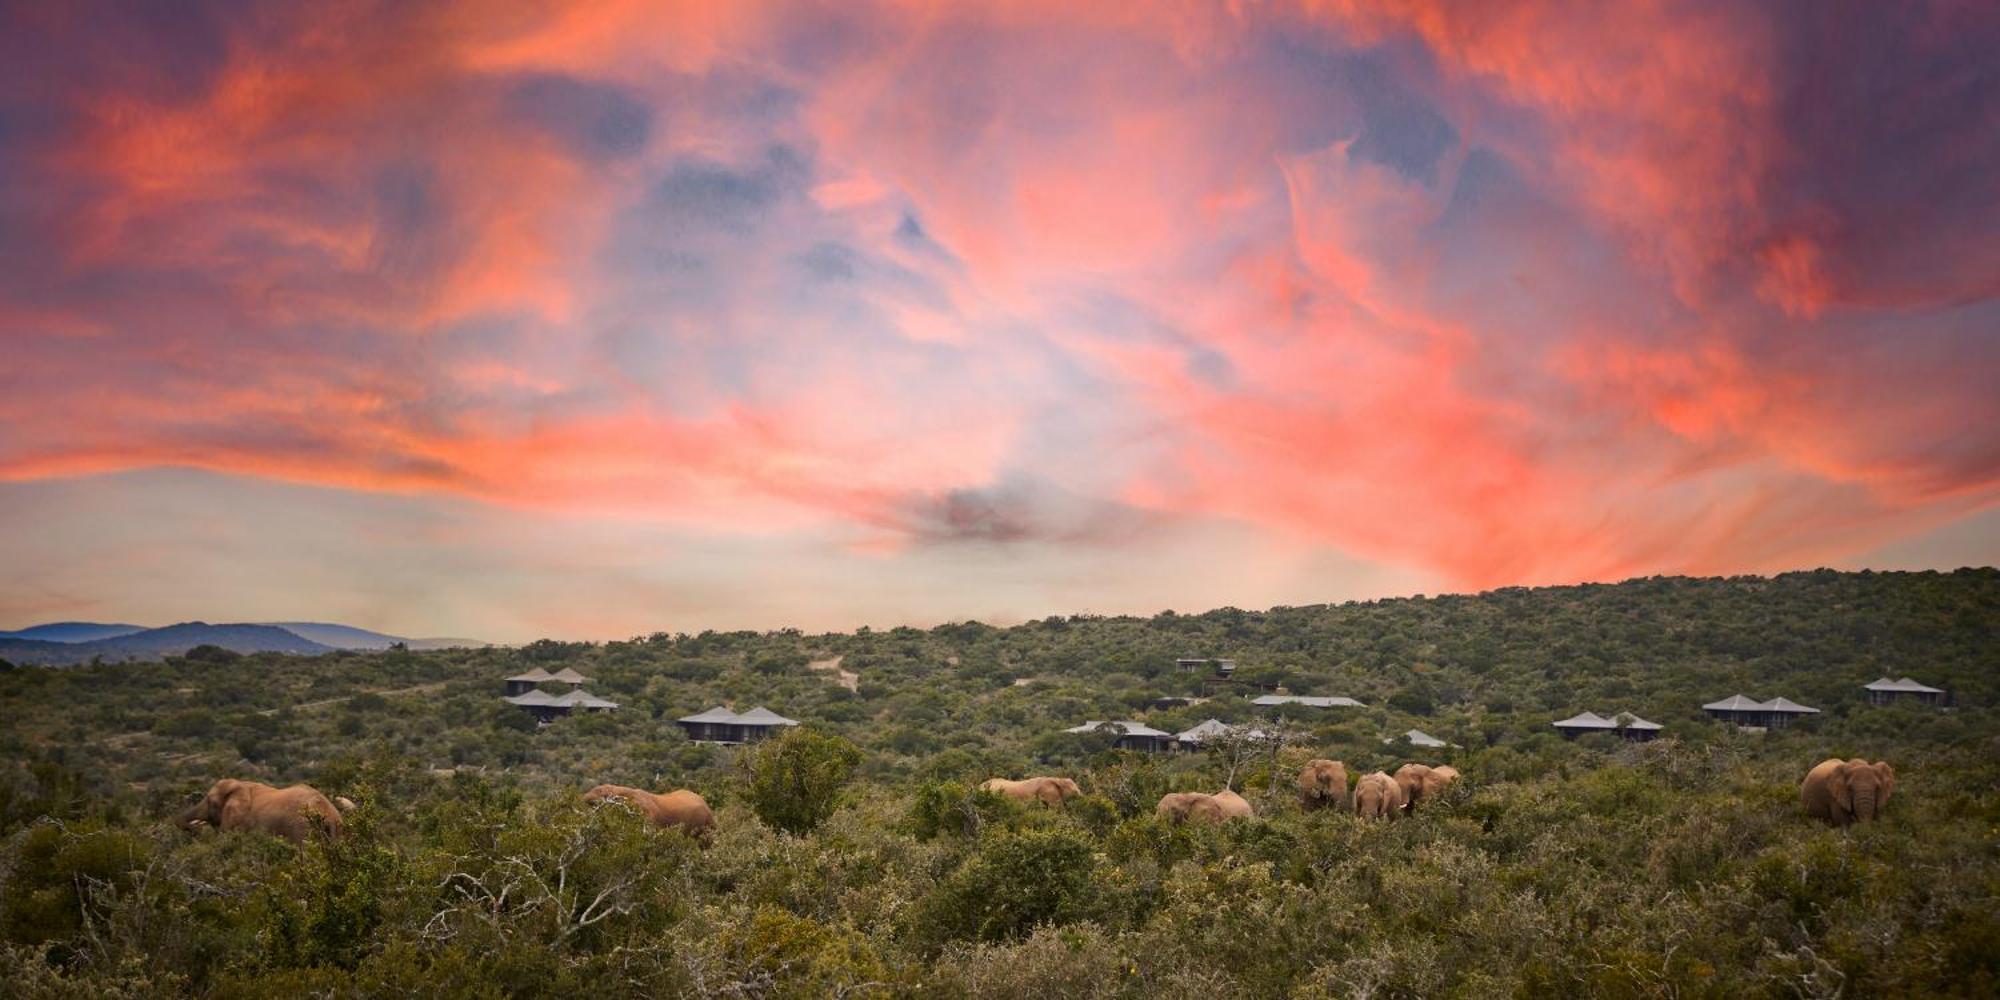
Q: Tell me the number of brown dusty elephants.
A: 8